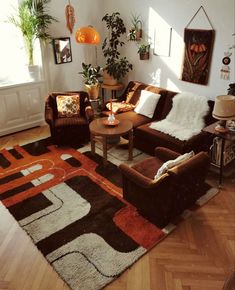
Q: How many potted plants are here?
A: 5